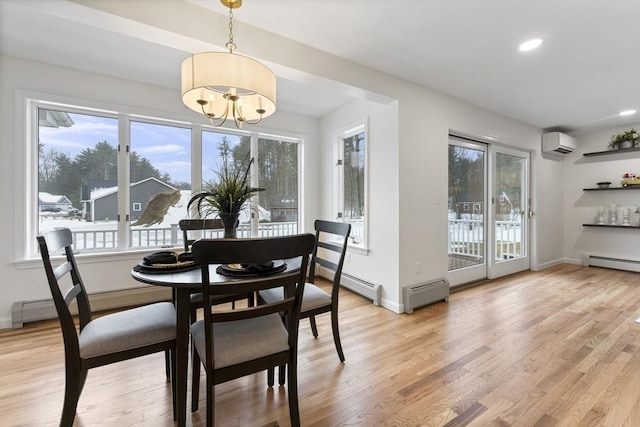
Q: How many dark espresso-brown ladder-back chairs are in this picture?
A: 4